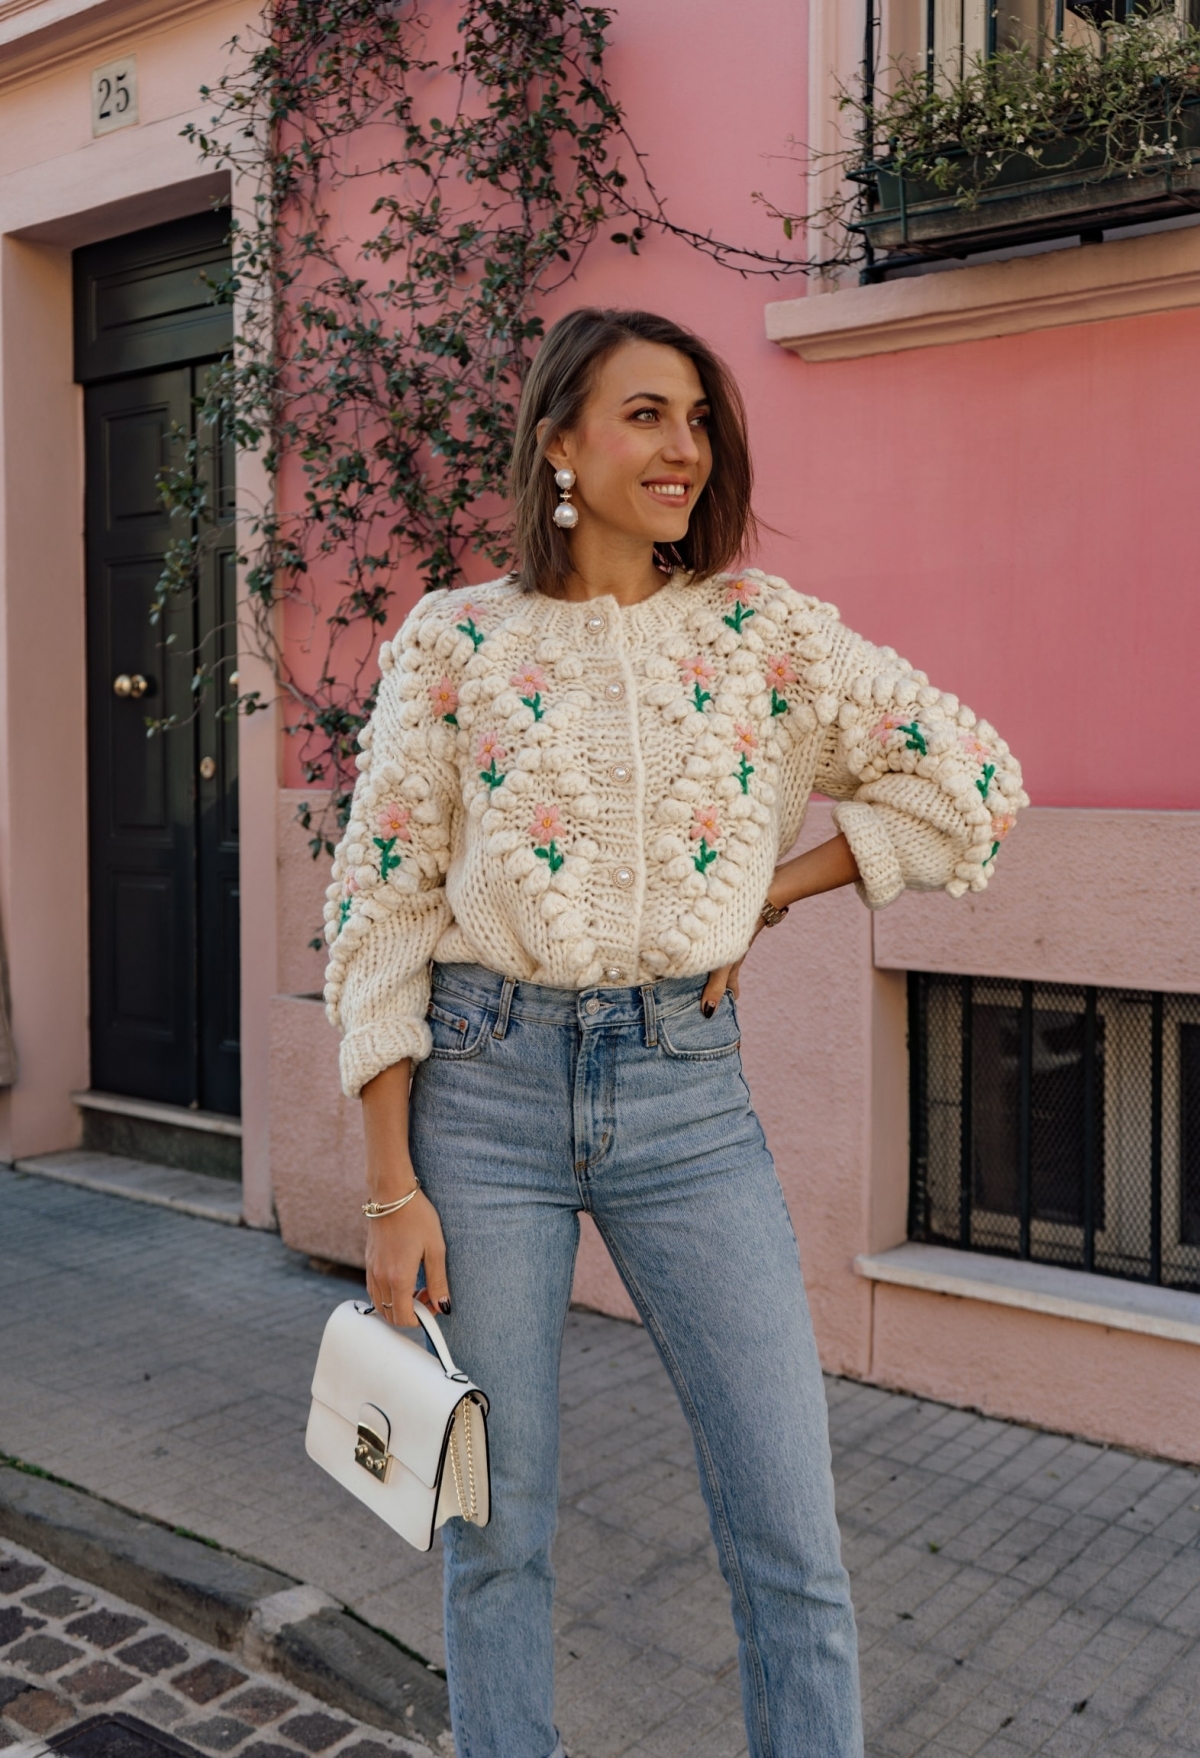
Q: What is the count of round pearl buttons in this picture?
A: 5